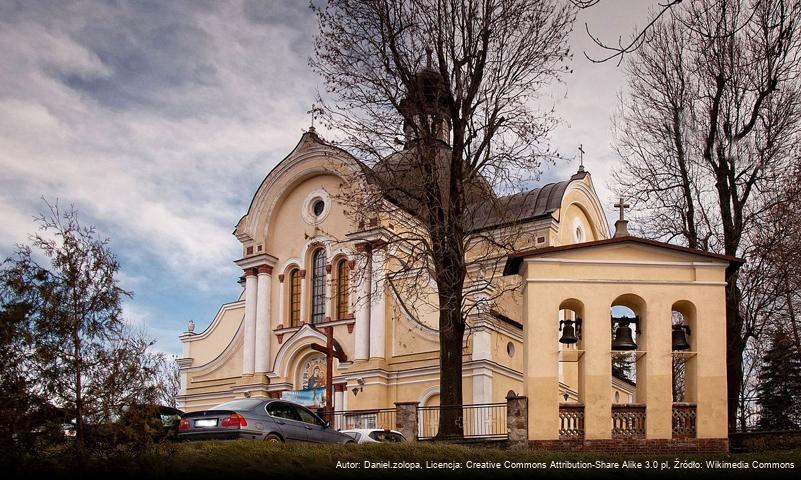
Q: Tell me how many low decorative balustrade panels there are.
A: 3